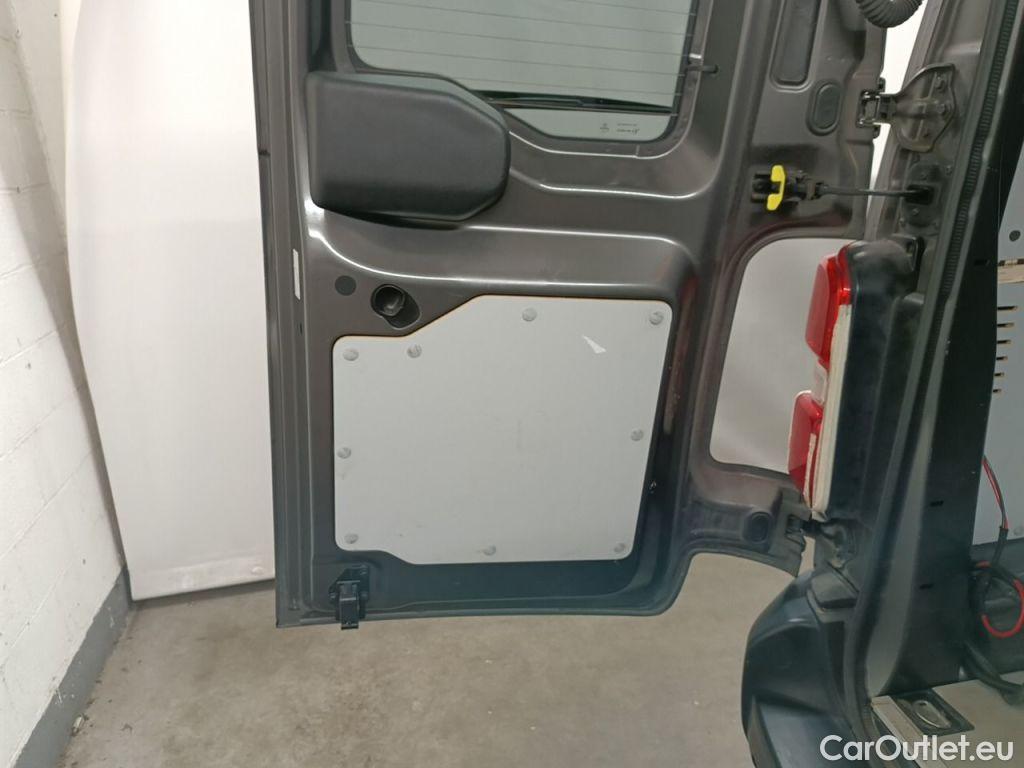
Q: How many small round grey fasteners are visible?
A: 9